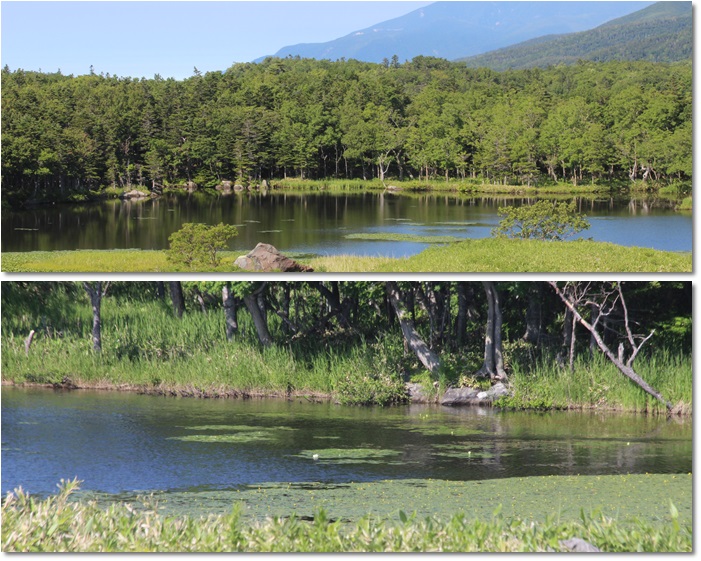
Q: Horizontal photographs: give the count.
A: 2